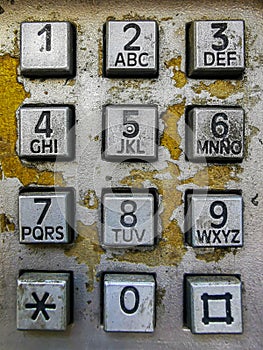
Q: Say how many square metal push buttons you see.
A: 12